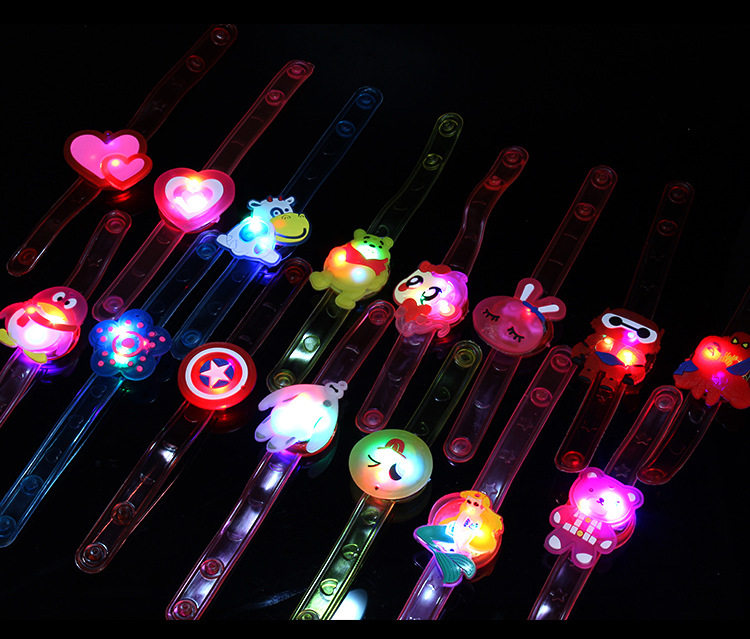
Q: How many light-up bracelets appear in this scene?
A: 15